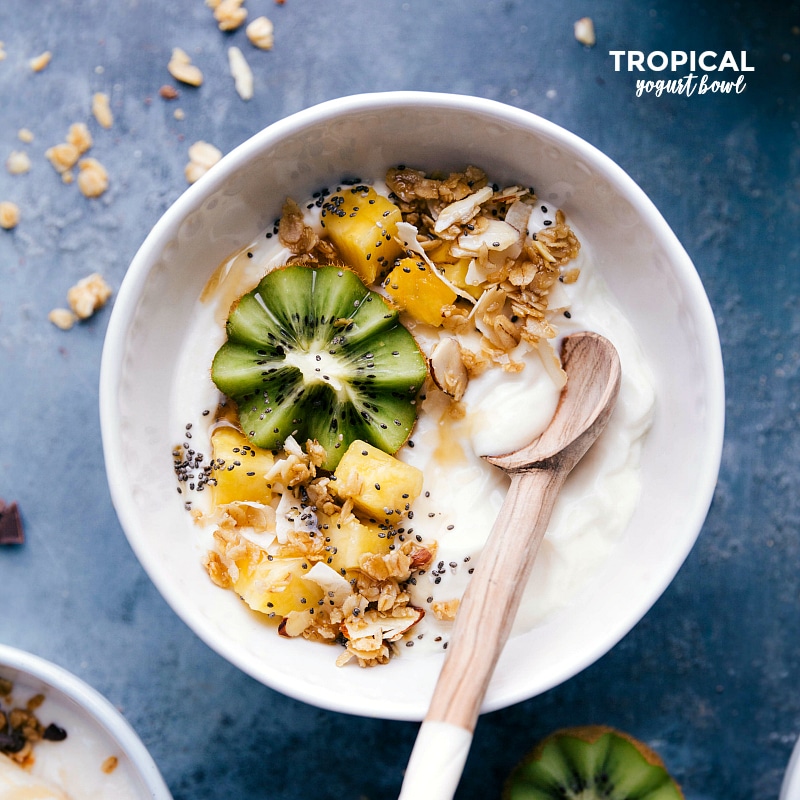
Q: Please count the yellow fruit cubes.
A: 7